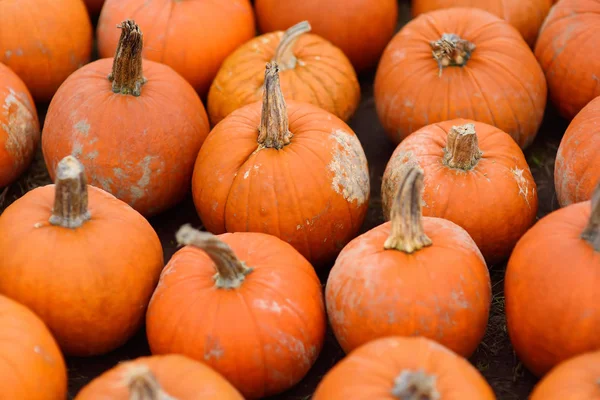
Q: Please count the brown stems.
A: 11